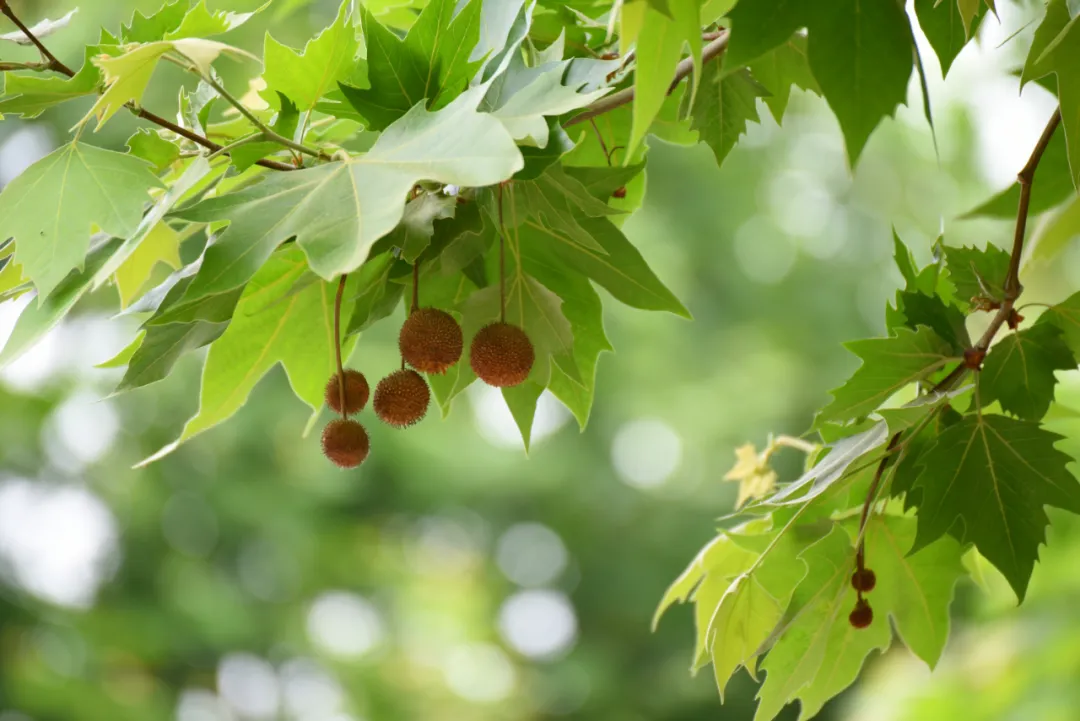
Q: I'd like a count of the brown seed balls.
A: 7